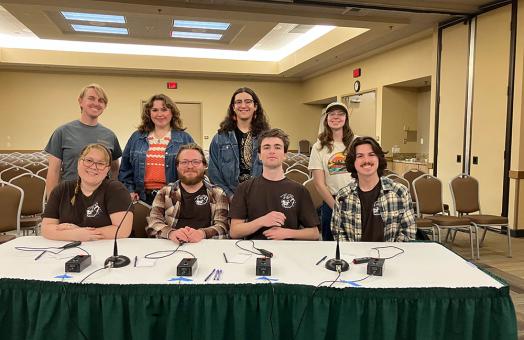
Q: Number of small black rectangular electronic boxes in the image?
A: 4